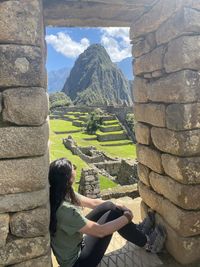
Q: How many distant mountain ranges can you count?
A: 2